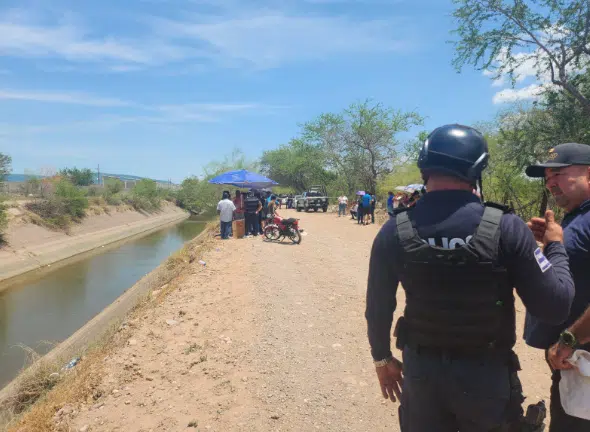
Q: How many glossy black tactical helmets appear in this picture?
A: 1